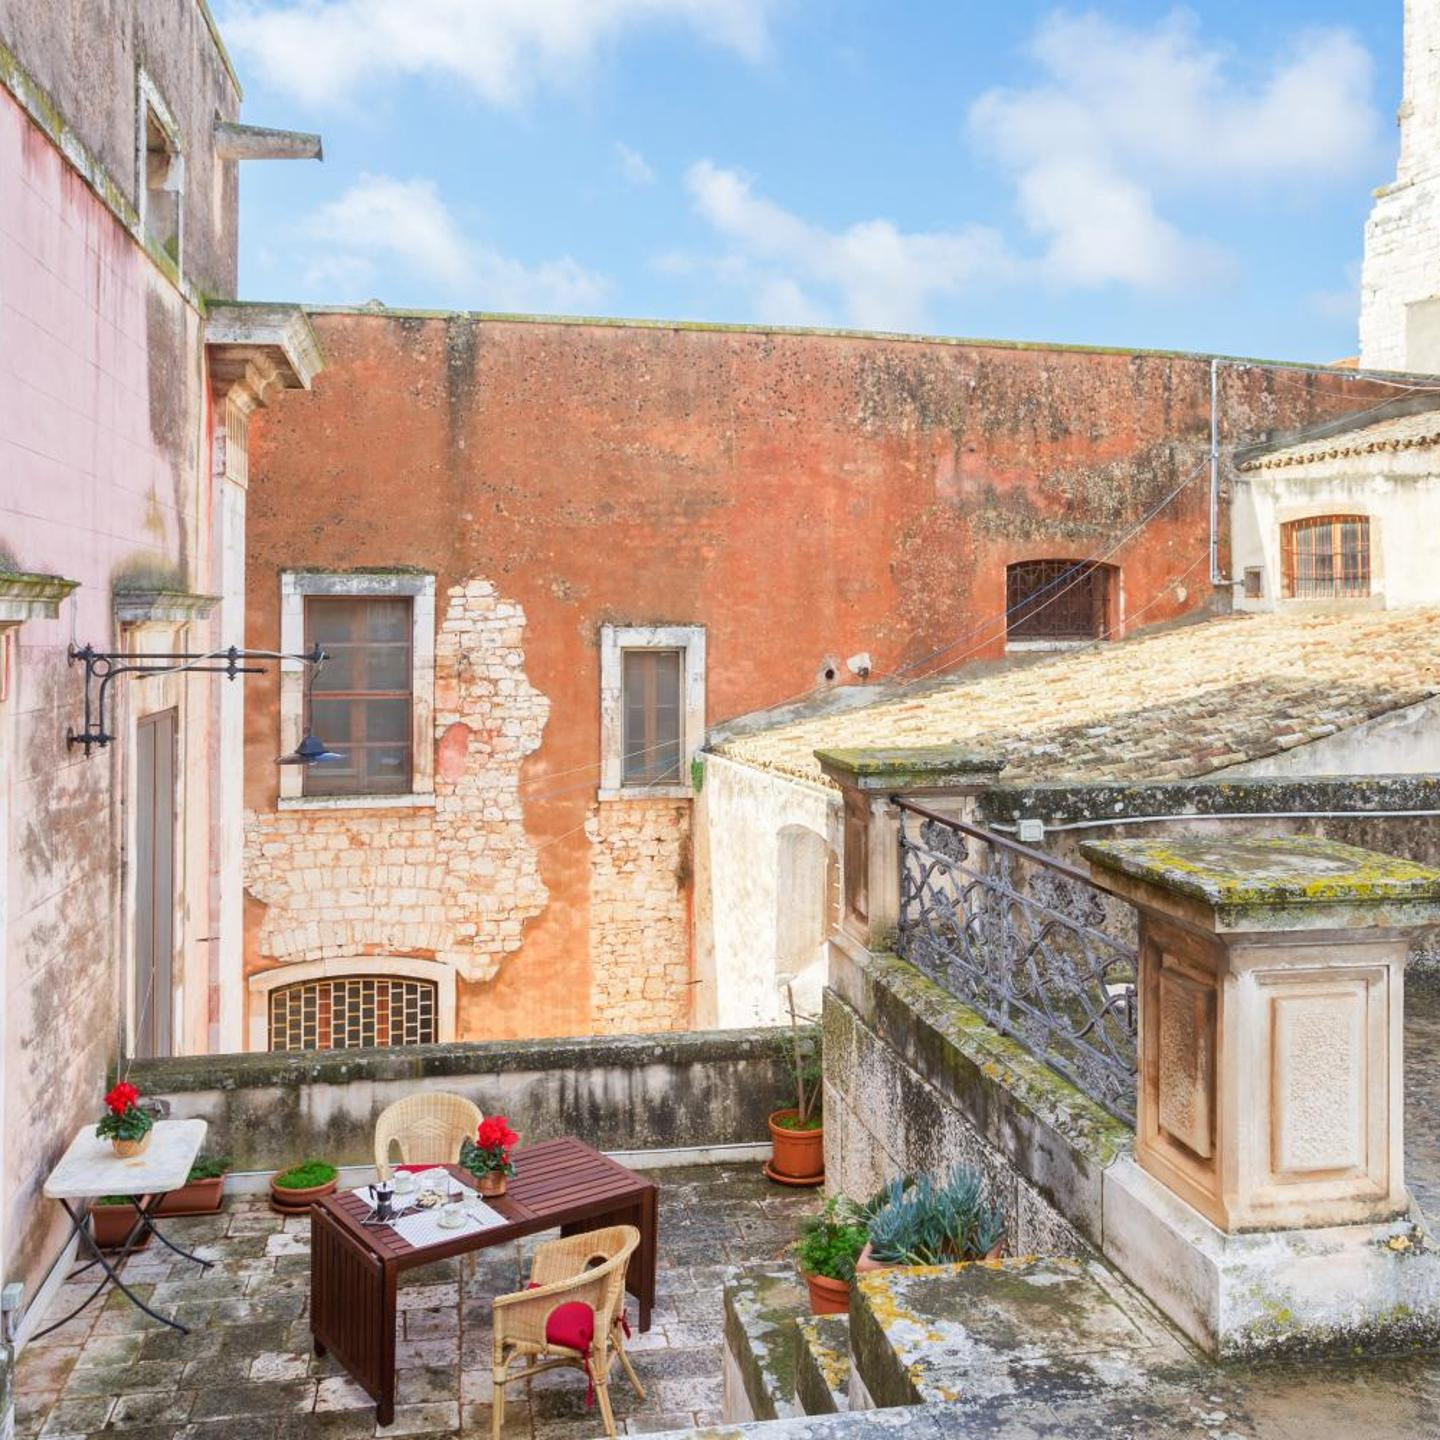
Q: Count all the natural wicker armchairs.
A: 2